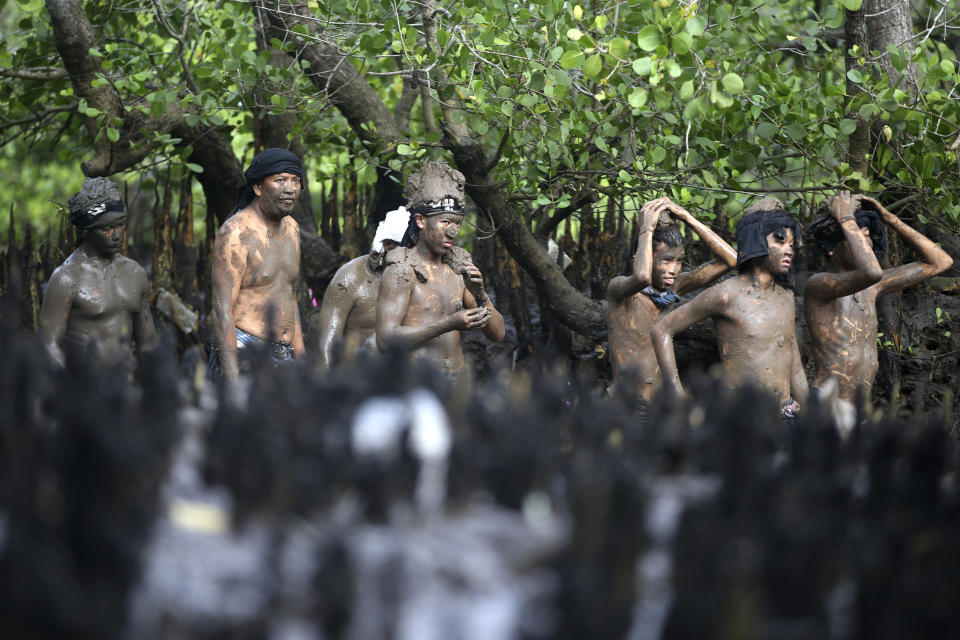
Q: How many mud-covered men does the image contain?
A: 7